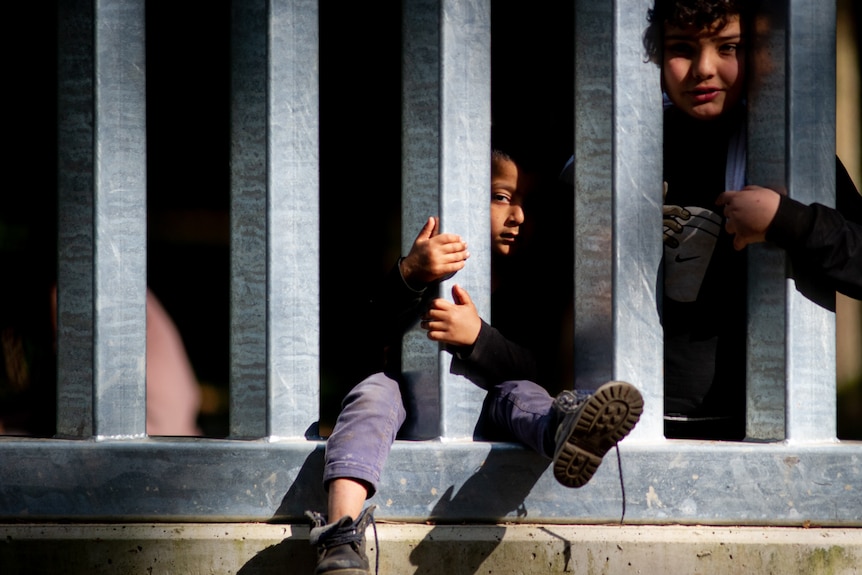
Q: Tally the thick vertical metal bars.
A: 5